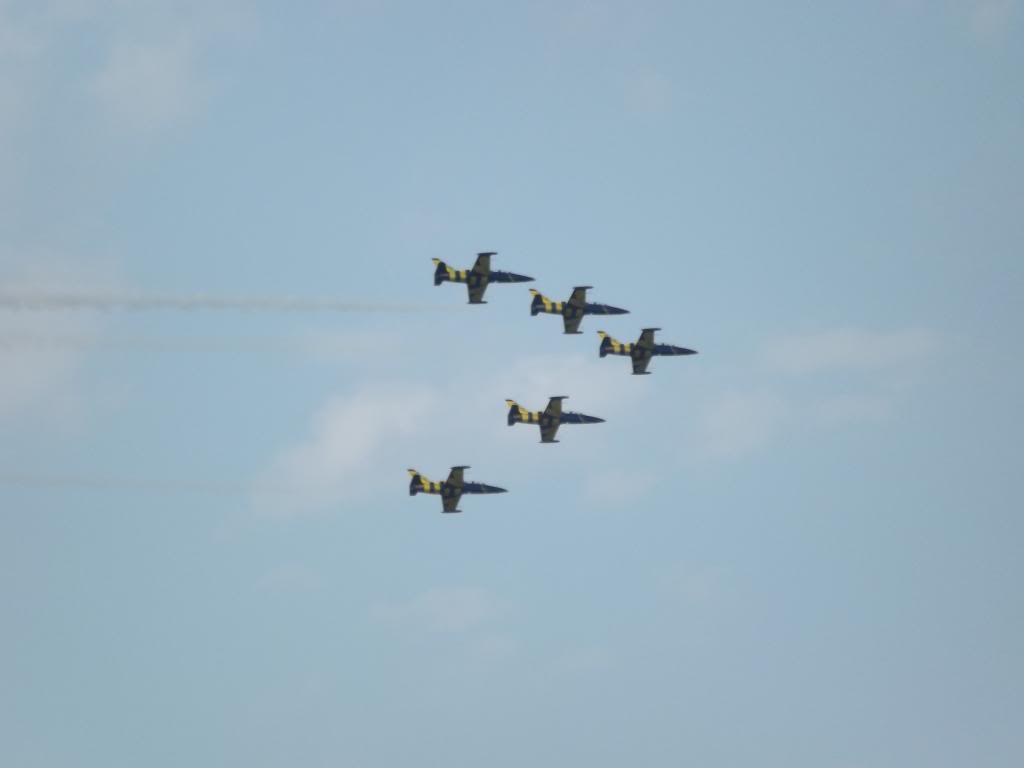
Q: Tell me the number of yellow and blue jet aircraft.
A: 5